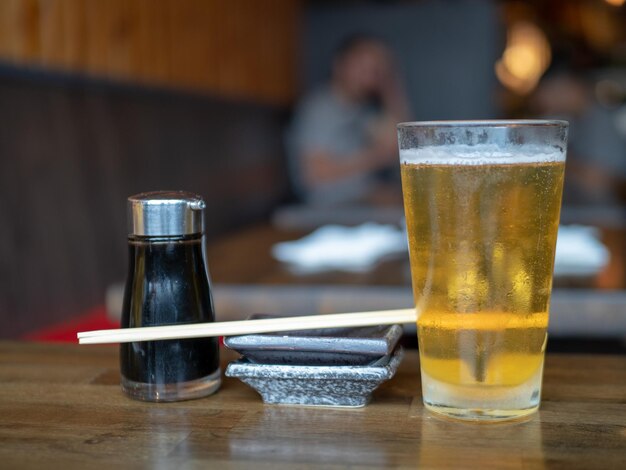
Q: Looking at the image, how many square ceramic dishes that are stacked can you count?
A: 2